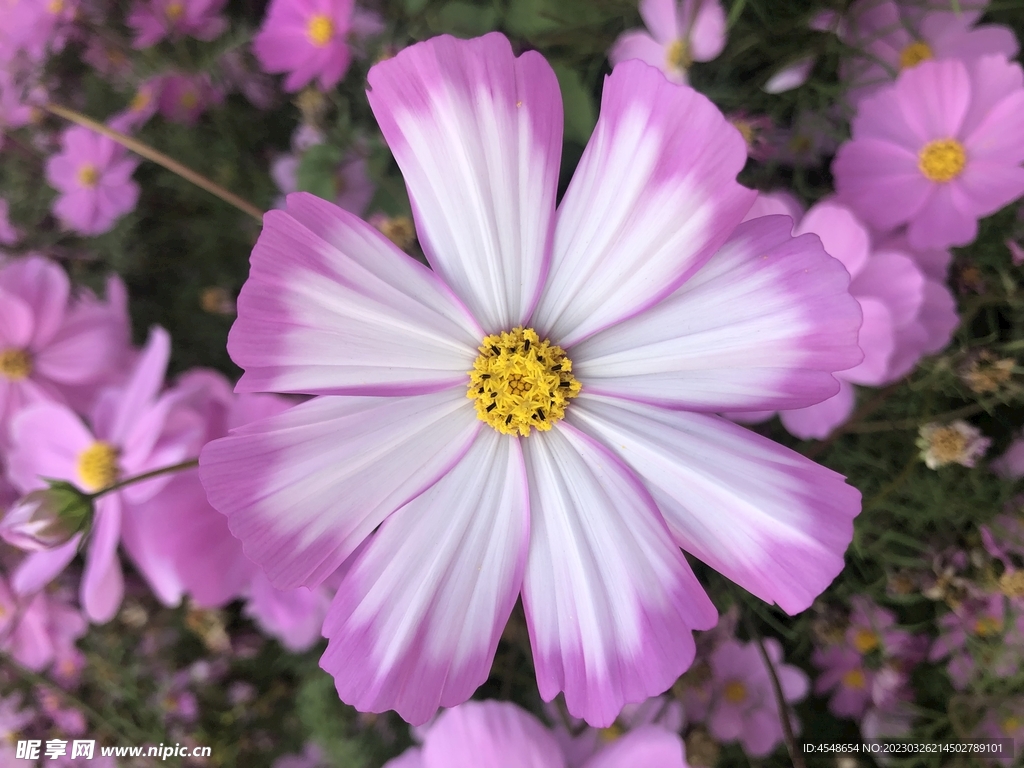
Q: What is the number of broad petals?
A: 8